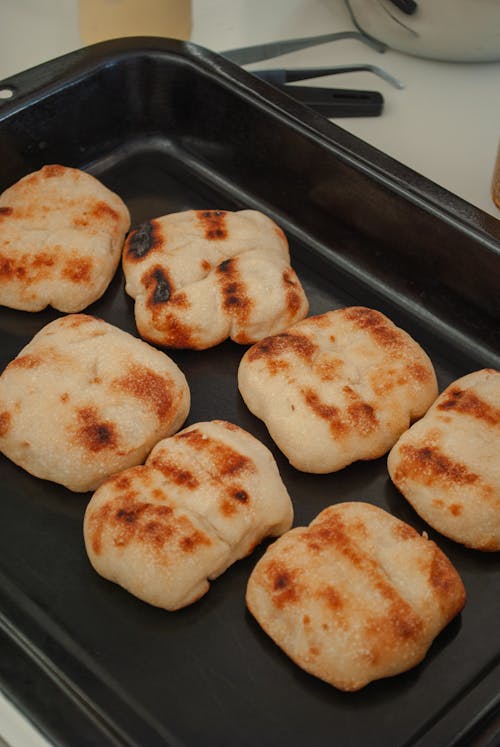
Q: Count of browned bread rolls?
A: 7